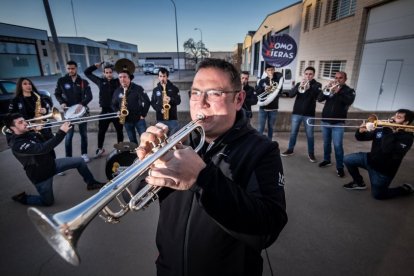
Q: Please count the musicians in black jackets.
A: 12